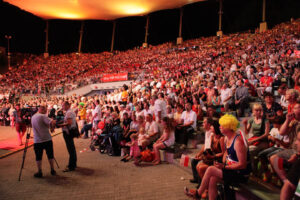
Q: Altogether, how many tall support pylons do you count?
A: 7